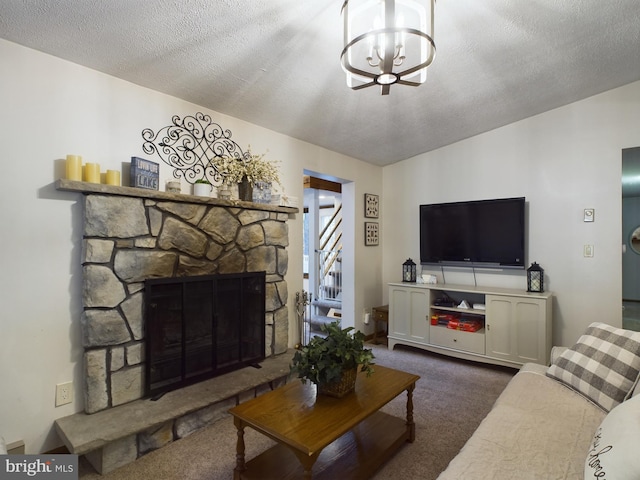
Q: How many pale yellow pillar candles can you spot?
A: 3